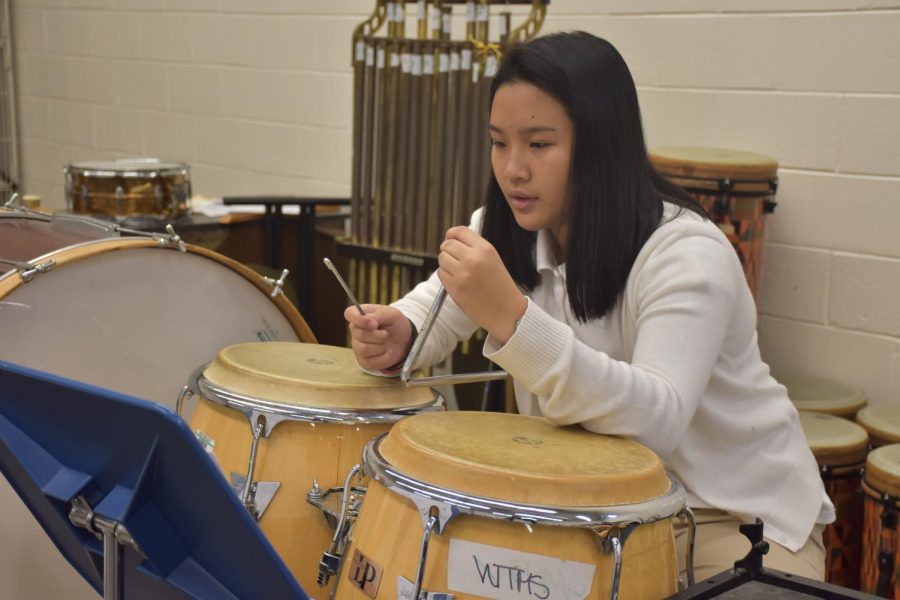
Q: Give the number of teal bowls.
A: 0